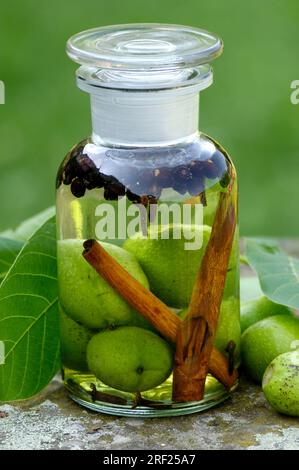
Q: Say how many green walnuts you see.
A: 8